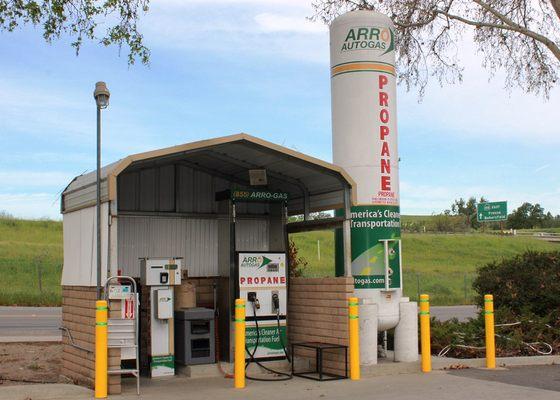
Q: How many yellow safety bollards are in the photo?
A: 5